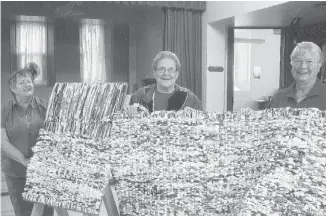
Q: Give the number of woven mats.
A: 2